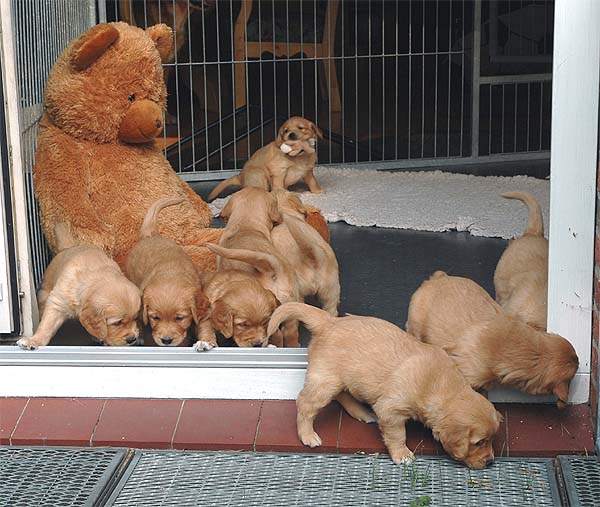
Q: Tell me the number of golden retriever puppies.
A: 9